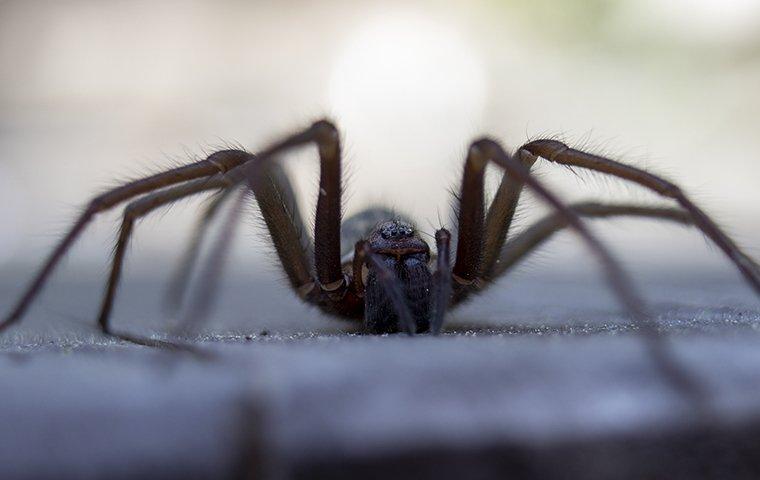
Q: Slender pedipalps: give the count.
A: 2